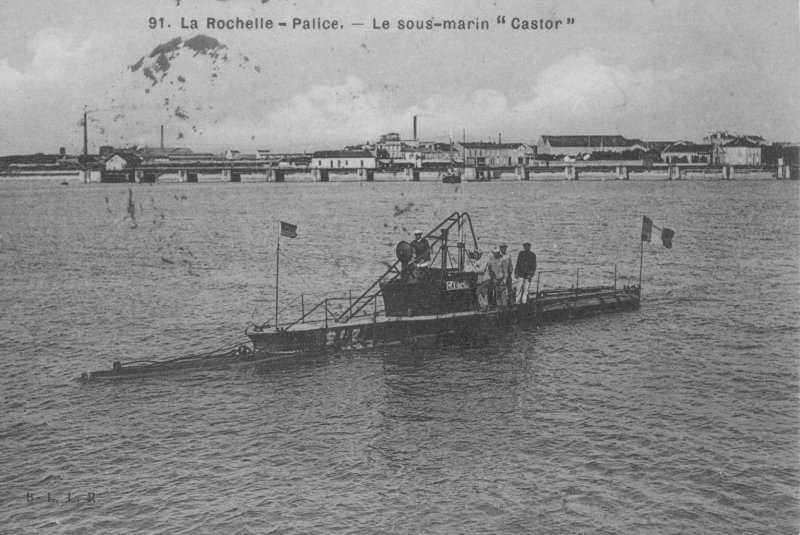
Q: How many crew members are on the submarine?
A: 5